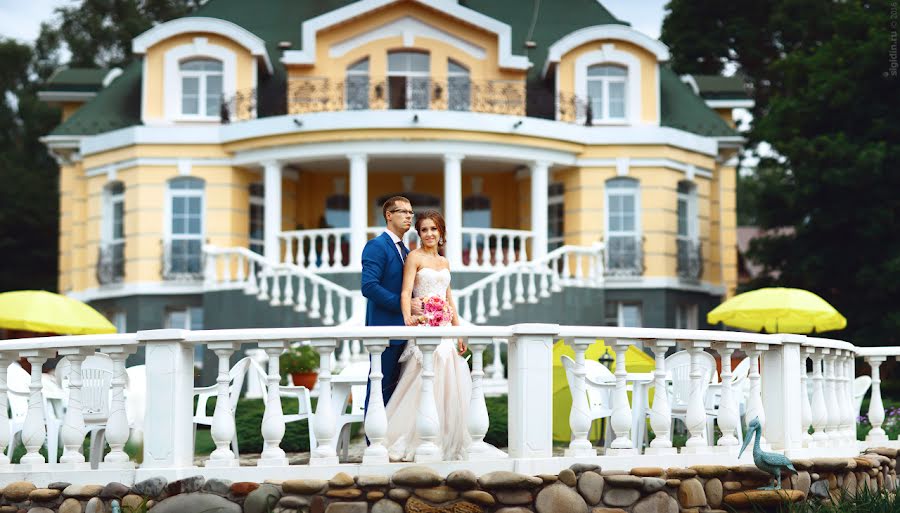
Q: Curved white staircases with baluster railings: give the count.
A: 2